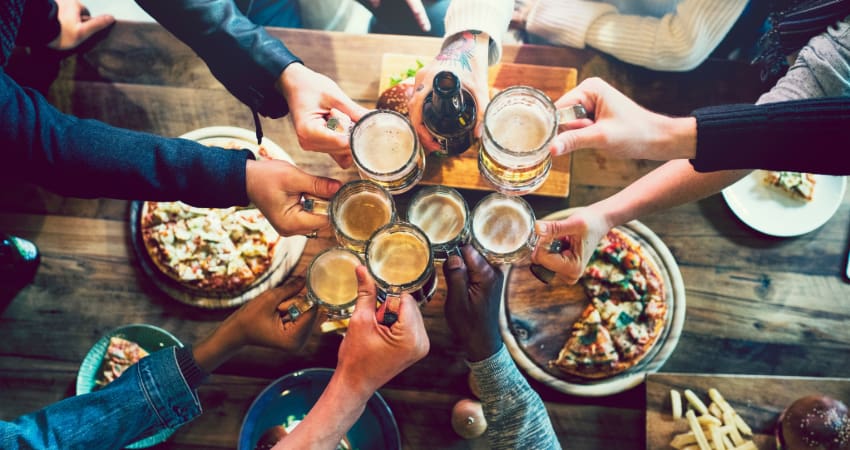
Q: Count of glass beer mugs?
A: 7